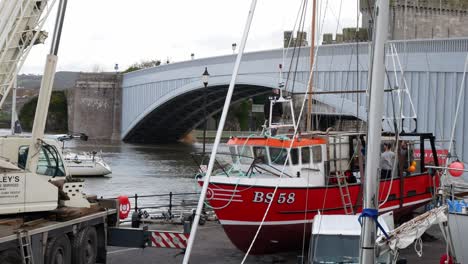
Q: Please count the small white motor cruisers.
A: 1